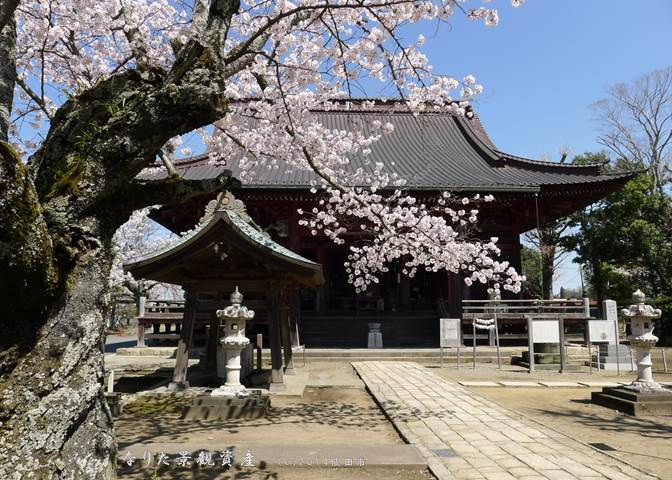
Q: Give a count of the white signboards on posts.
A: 3